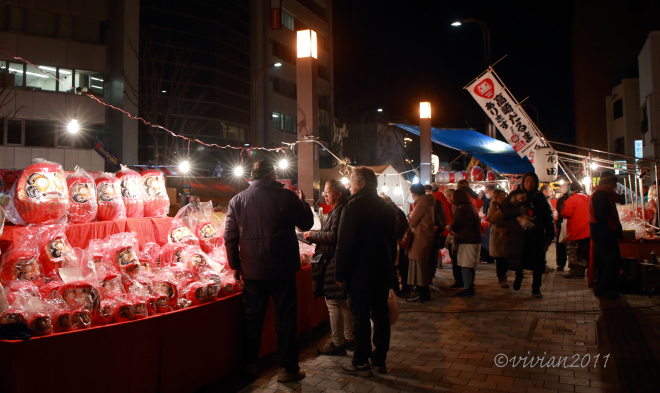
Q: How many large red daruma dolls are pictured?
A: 5